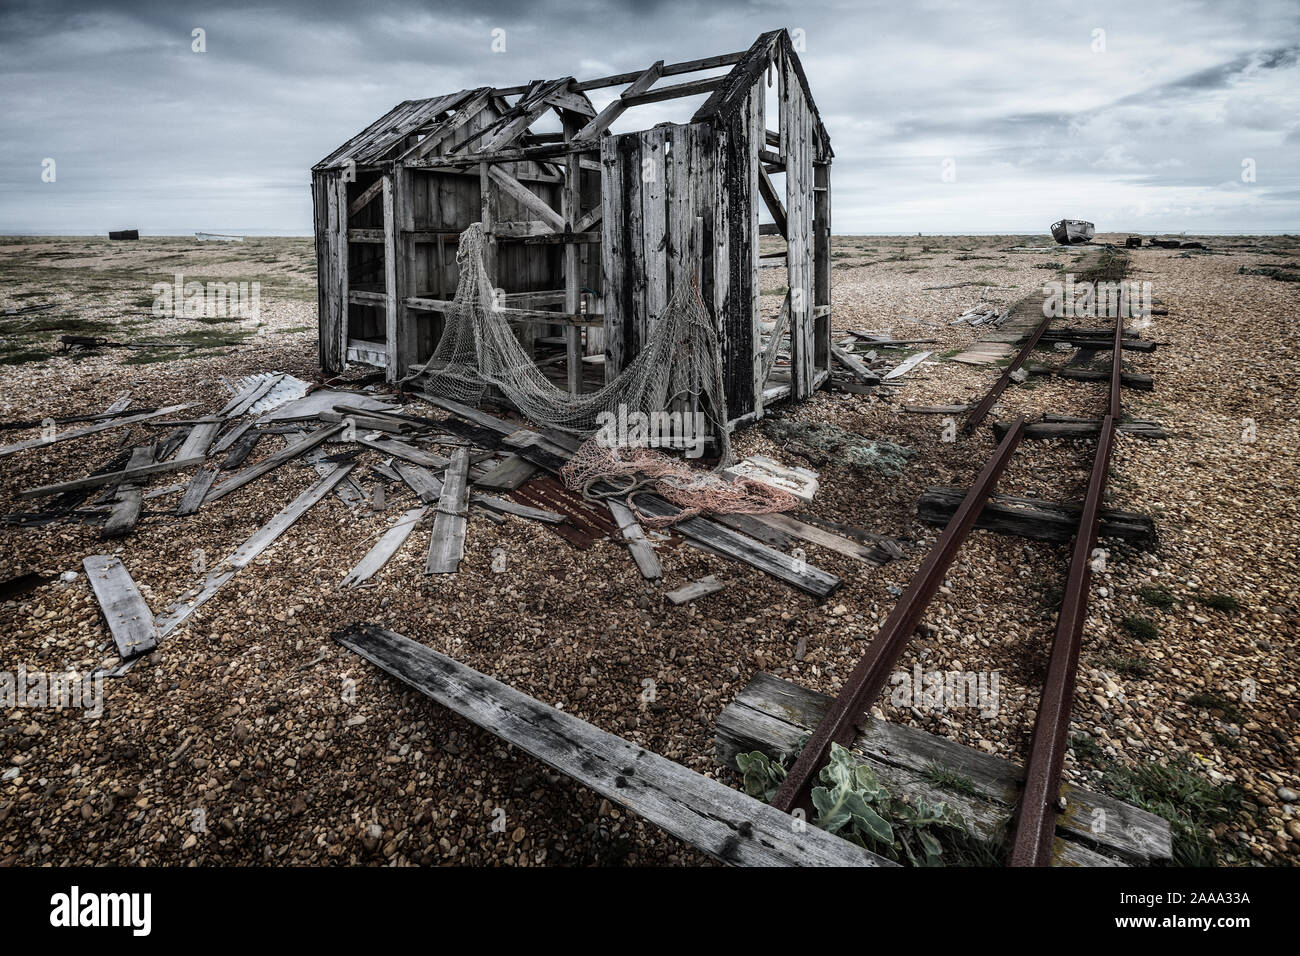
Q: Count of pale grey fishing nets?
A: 1